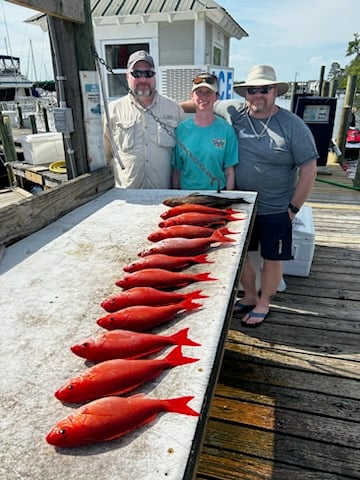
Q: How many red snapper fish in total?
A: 11